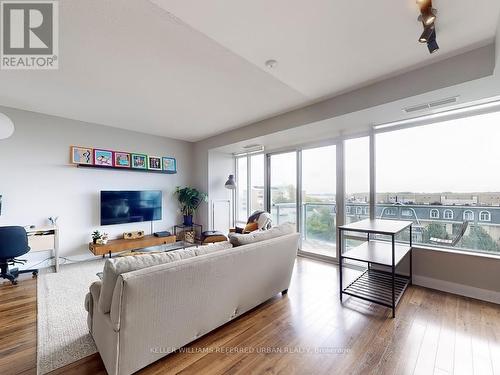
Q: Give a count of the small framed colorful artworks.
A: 6